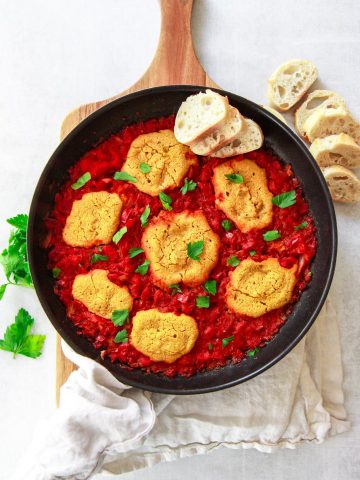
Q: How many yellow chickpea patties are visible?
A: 7